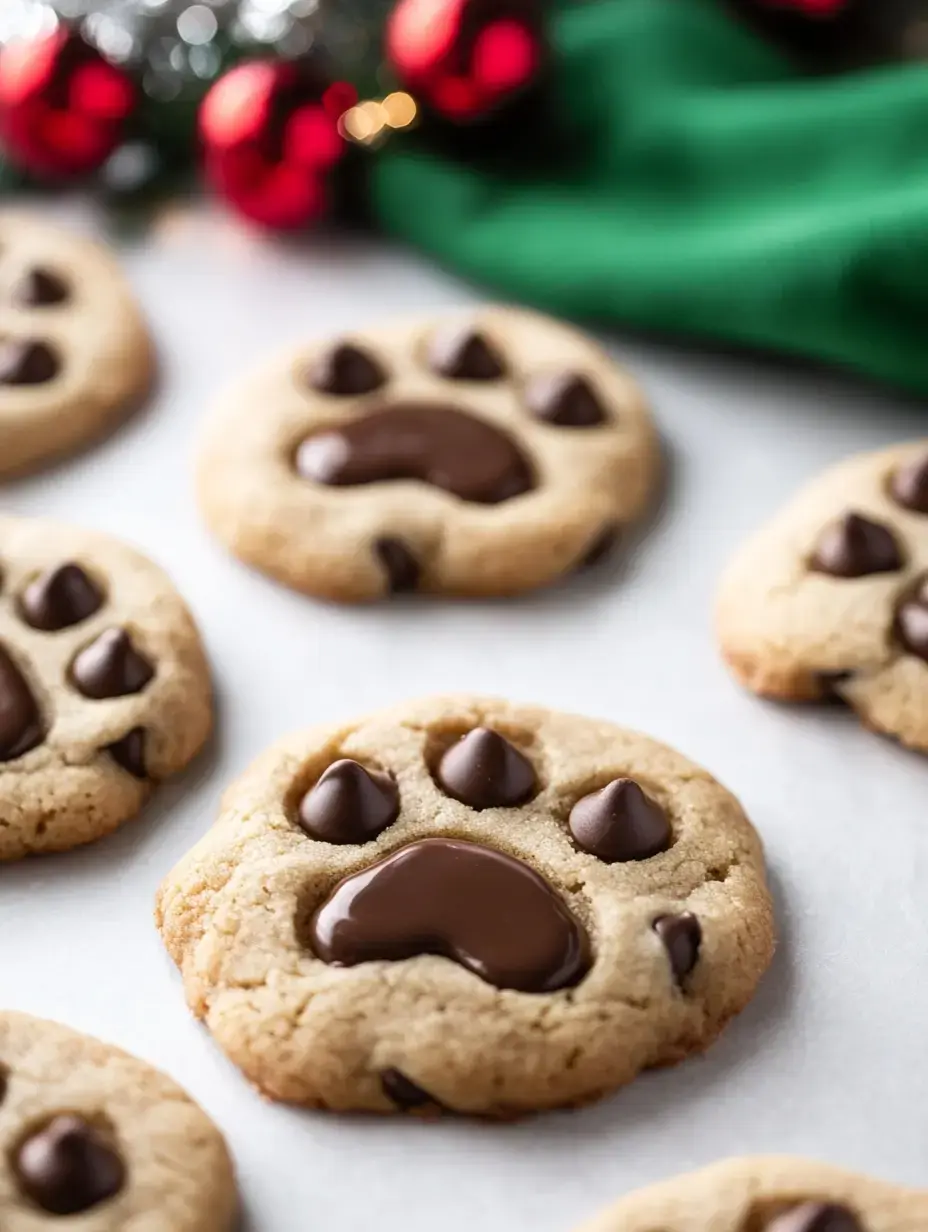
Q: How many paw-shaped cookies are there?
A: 7